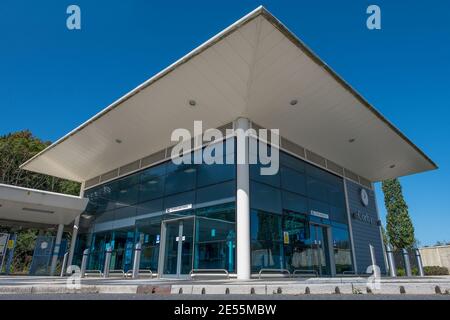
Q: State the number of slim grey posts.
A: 8